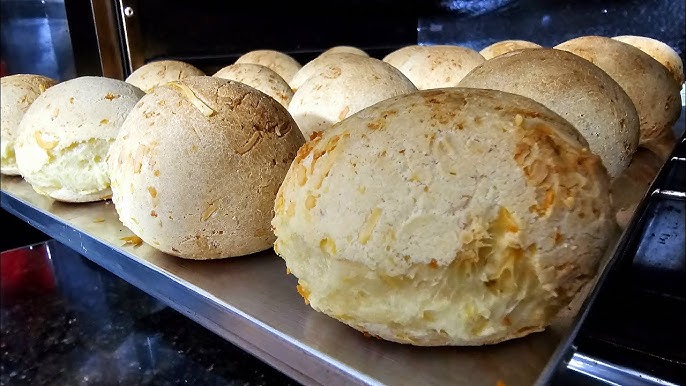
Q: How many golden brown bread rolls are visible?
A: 15